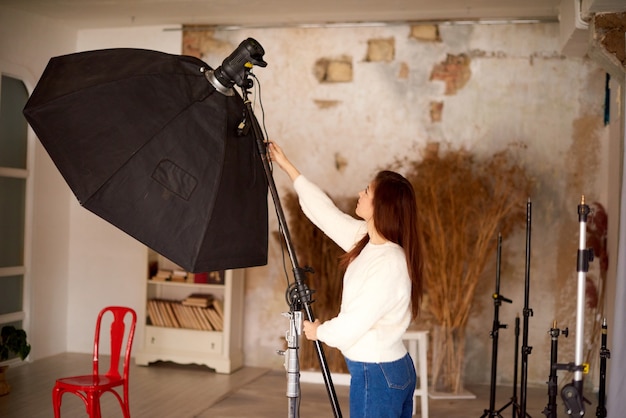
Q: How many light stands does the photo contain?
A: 7